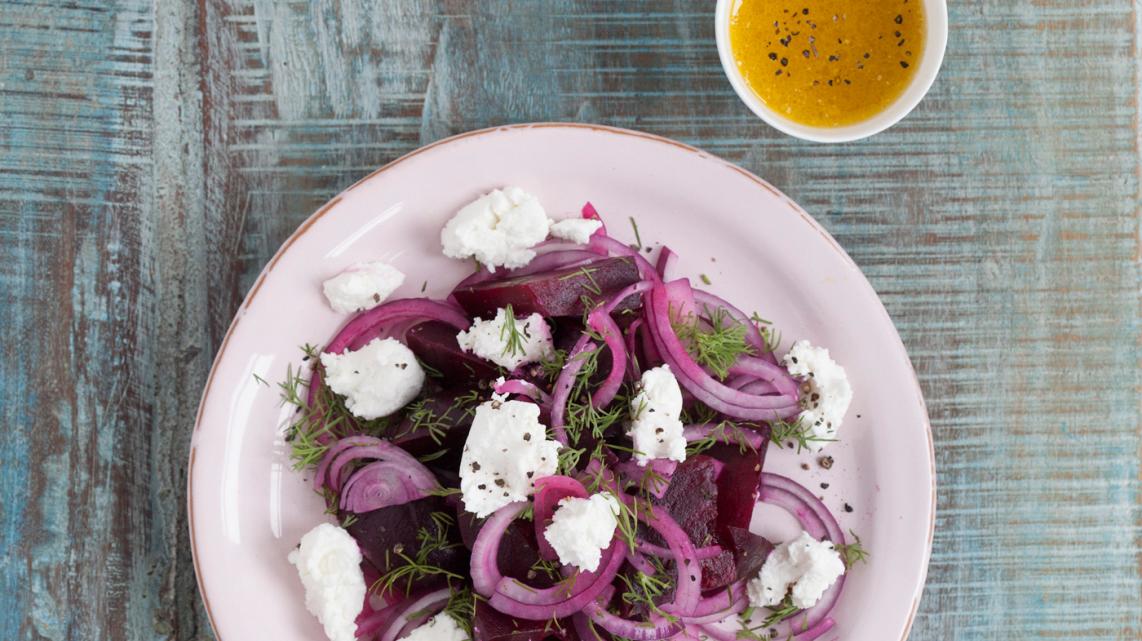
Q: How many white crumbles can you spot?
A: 12